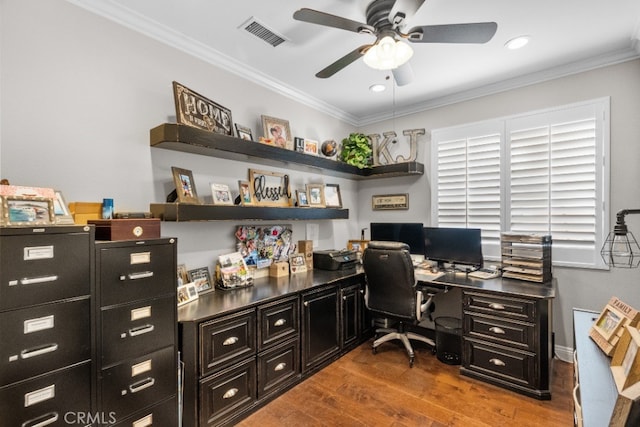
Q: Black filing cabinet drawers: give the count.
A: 7